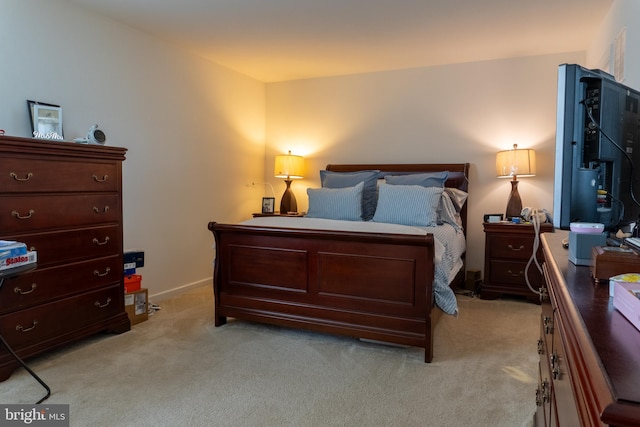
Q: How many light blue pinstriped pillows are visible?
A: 2